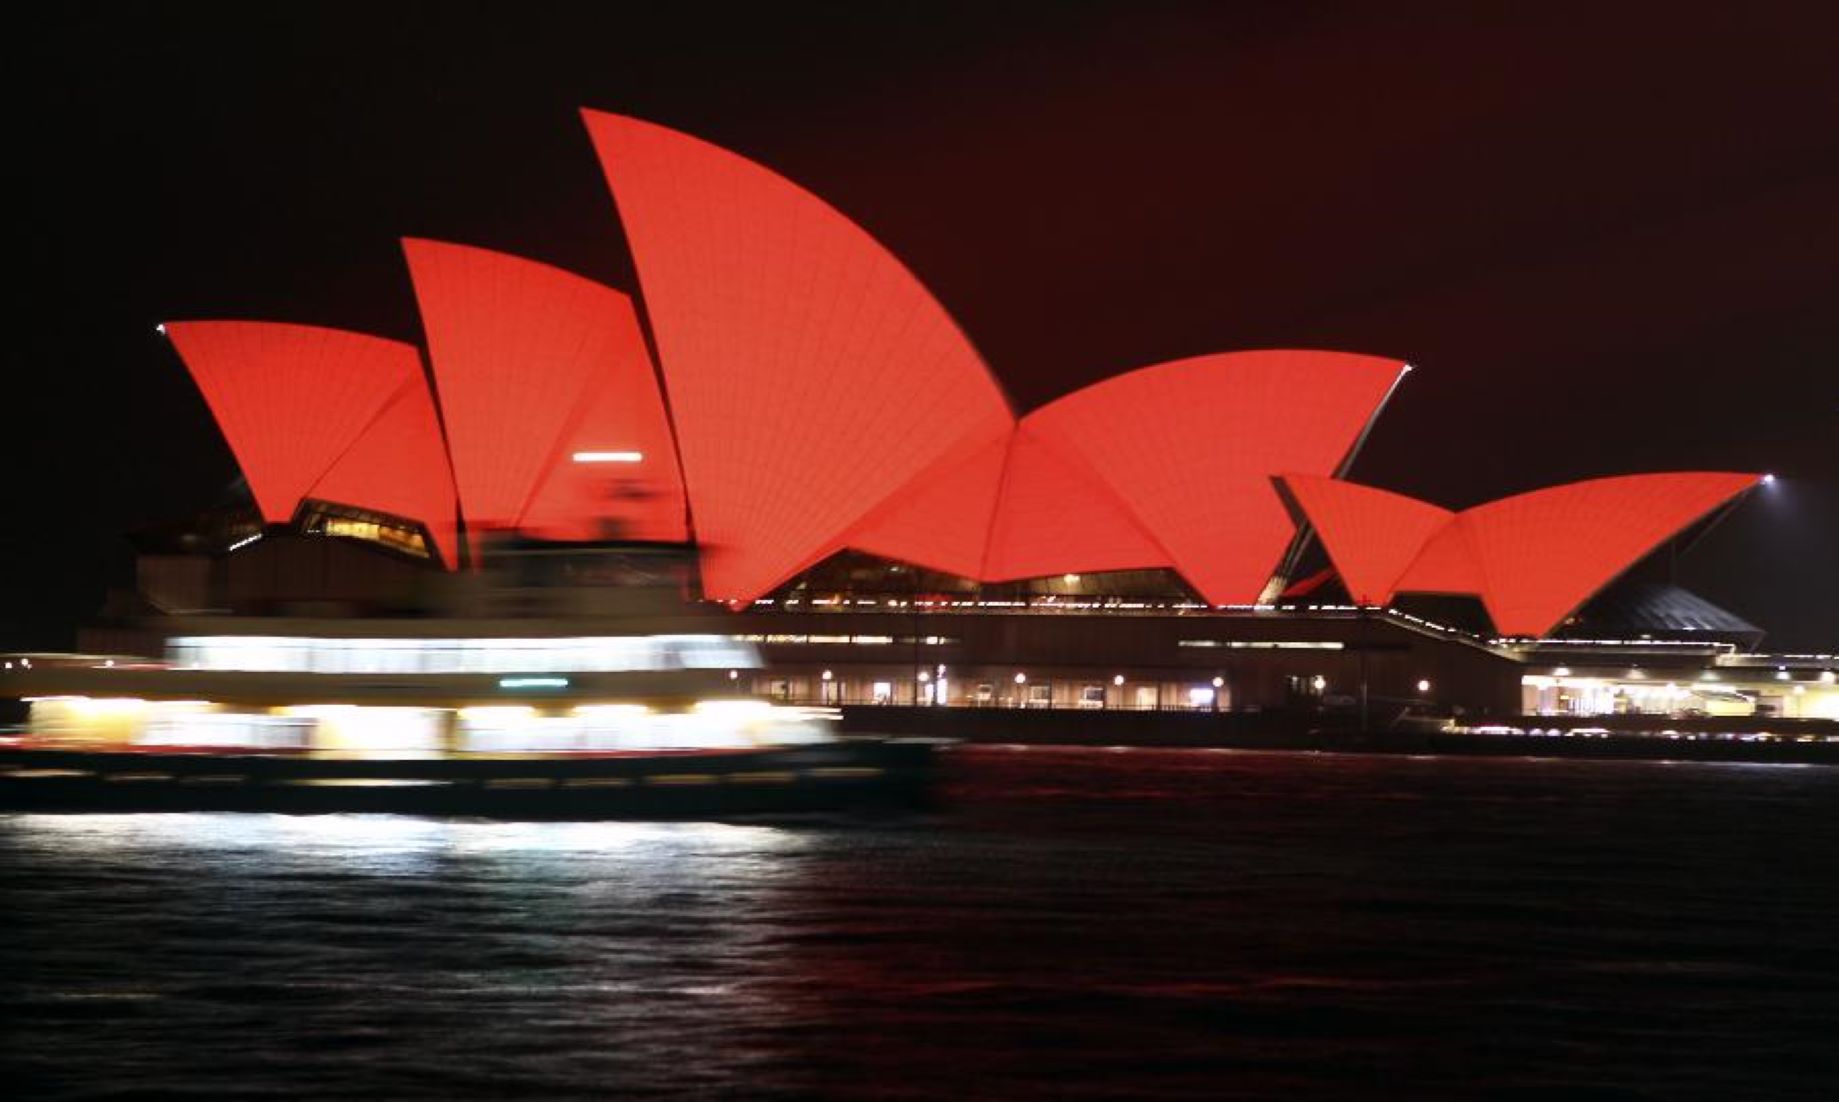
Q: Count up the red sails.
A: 6